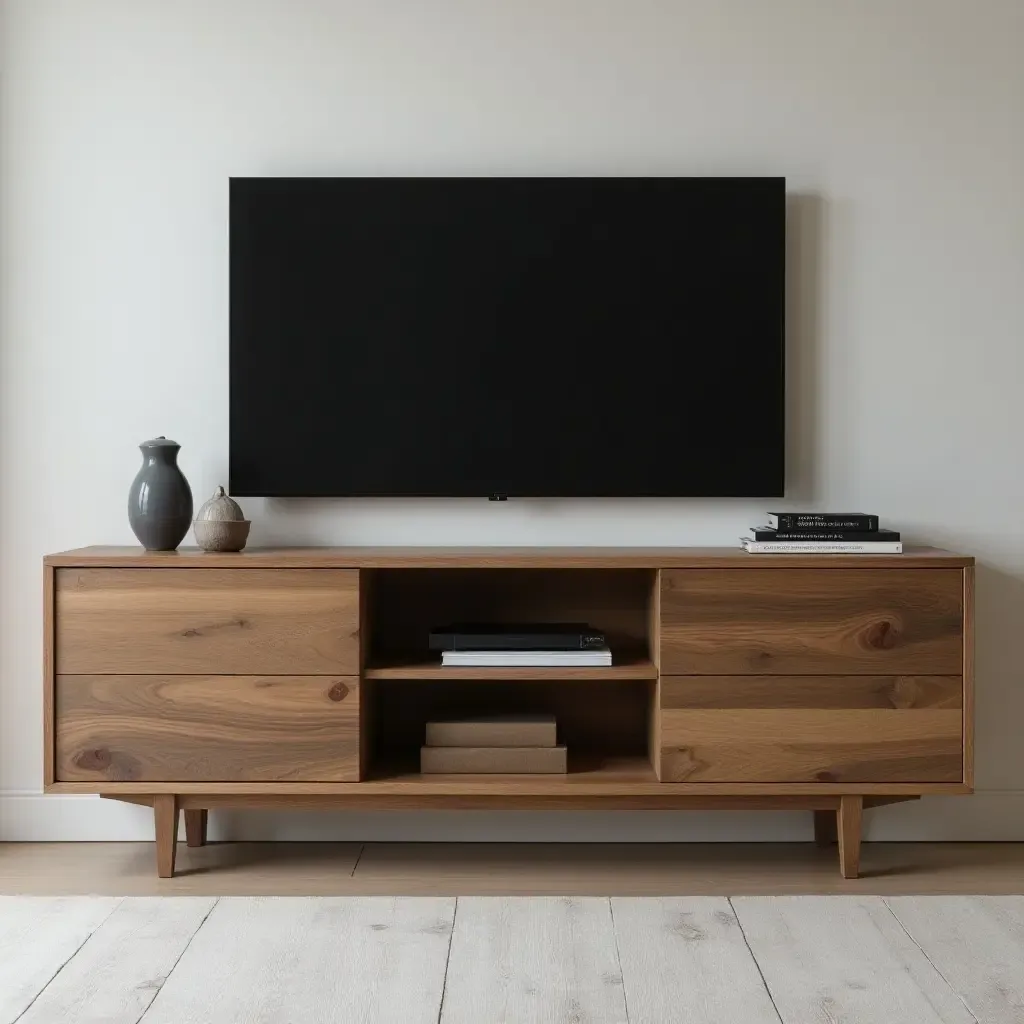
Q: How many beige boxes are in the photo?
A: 2